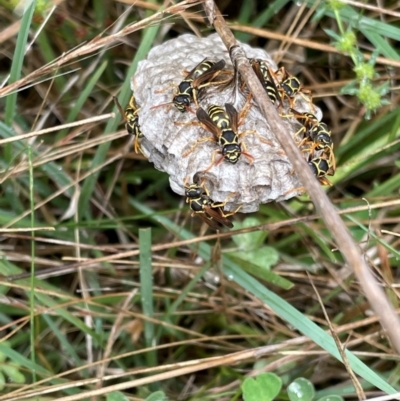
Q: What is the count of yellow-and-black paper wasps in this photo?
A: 8